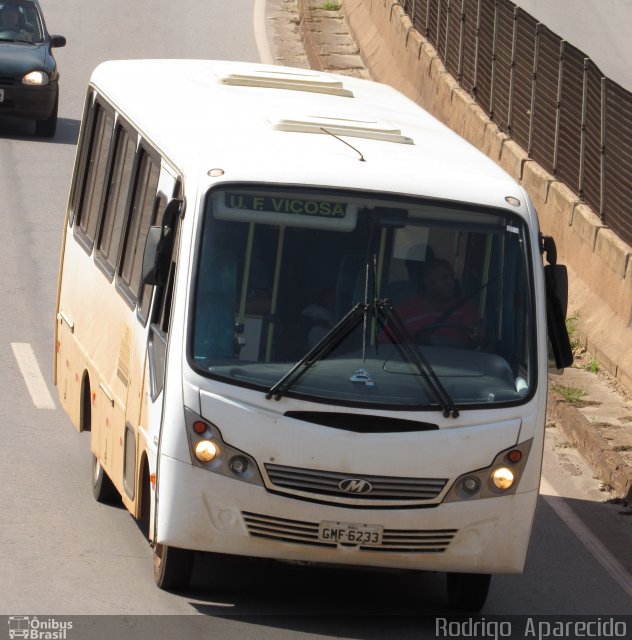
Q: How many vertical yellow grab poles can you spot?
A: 4